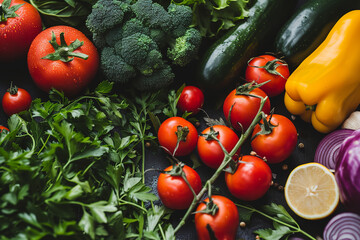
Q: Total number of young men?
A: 0